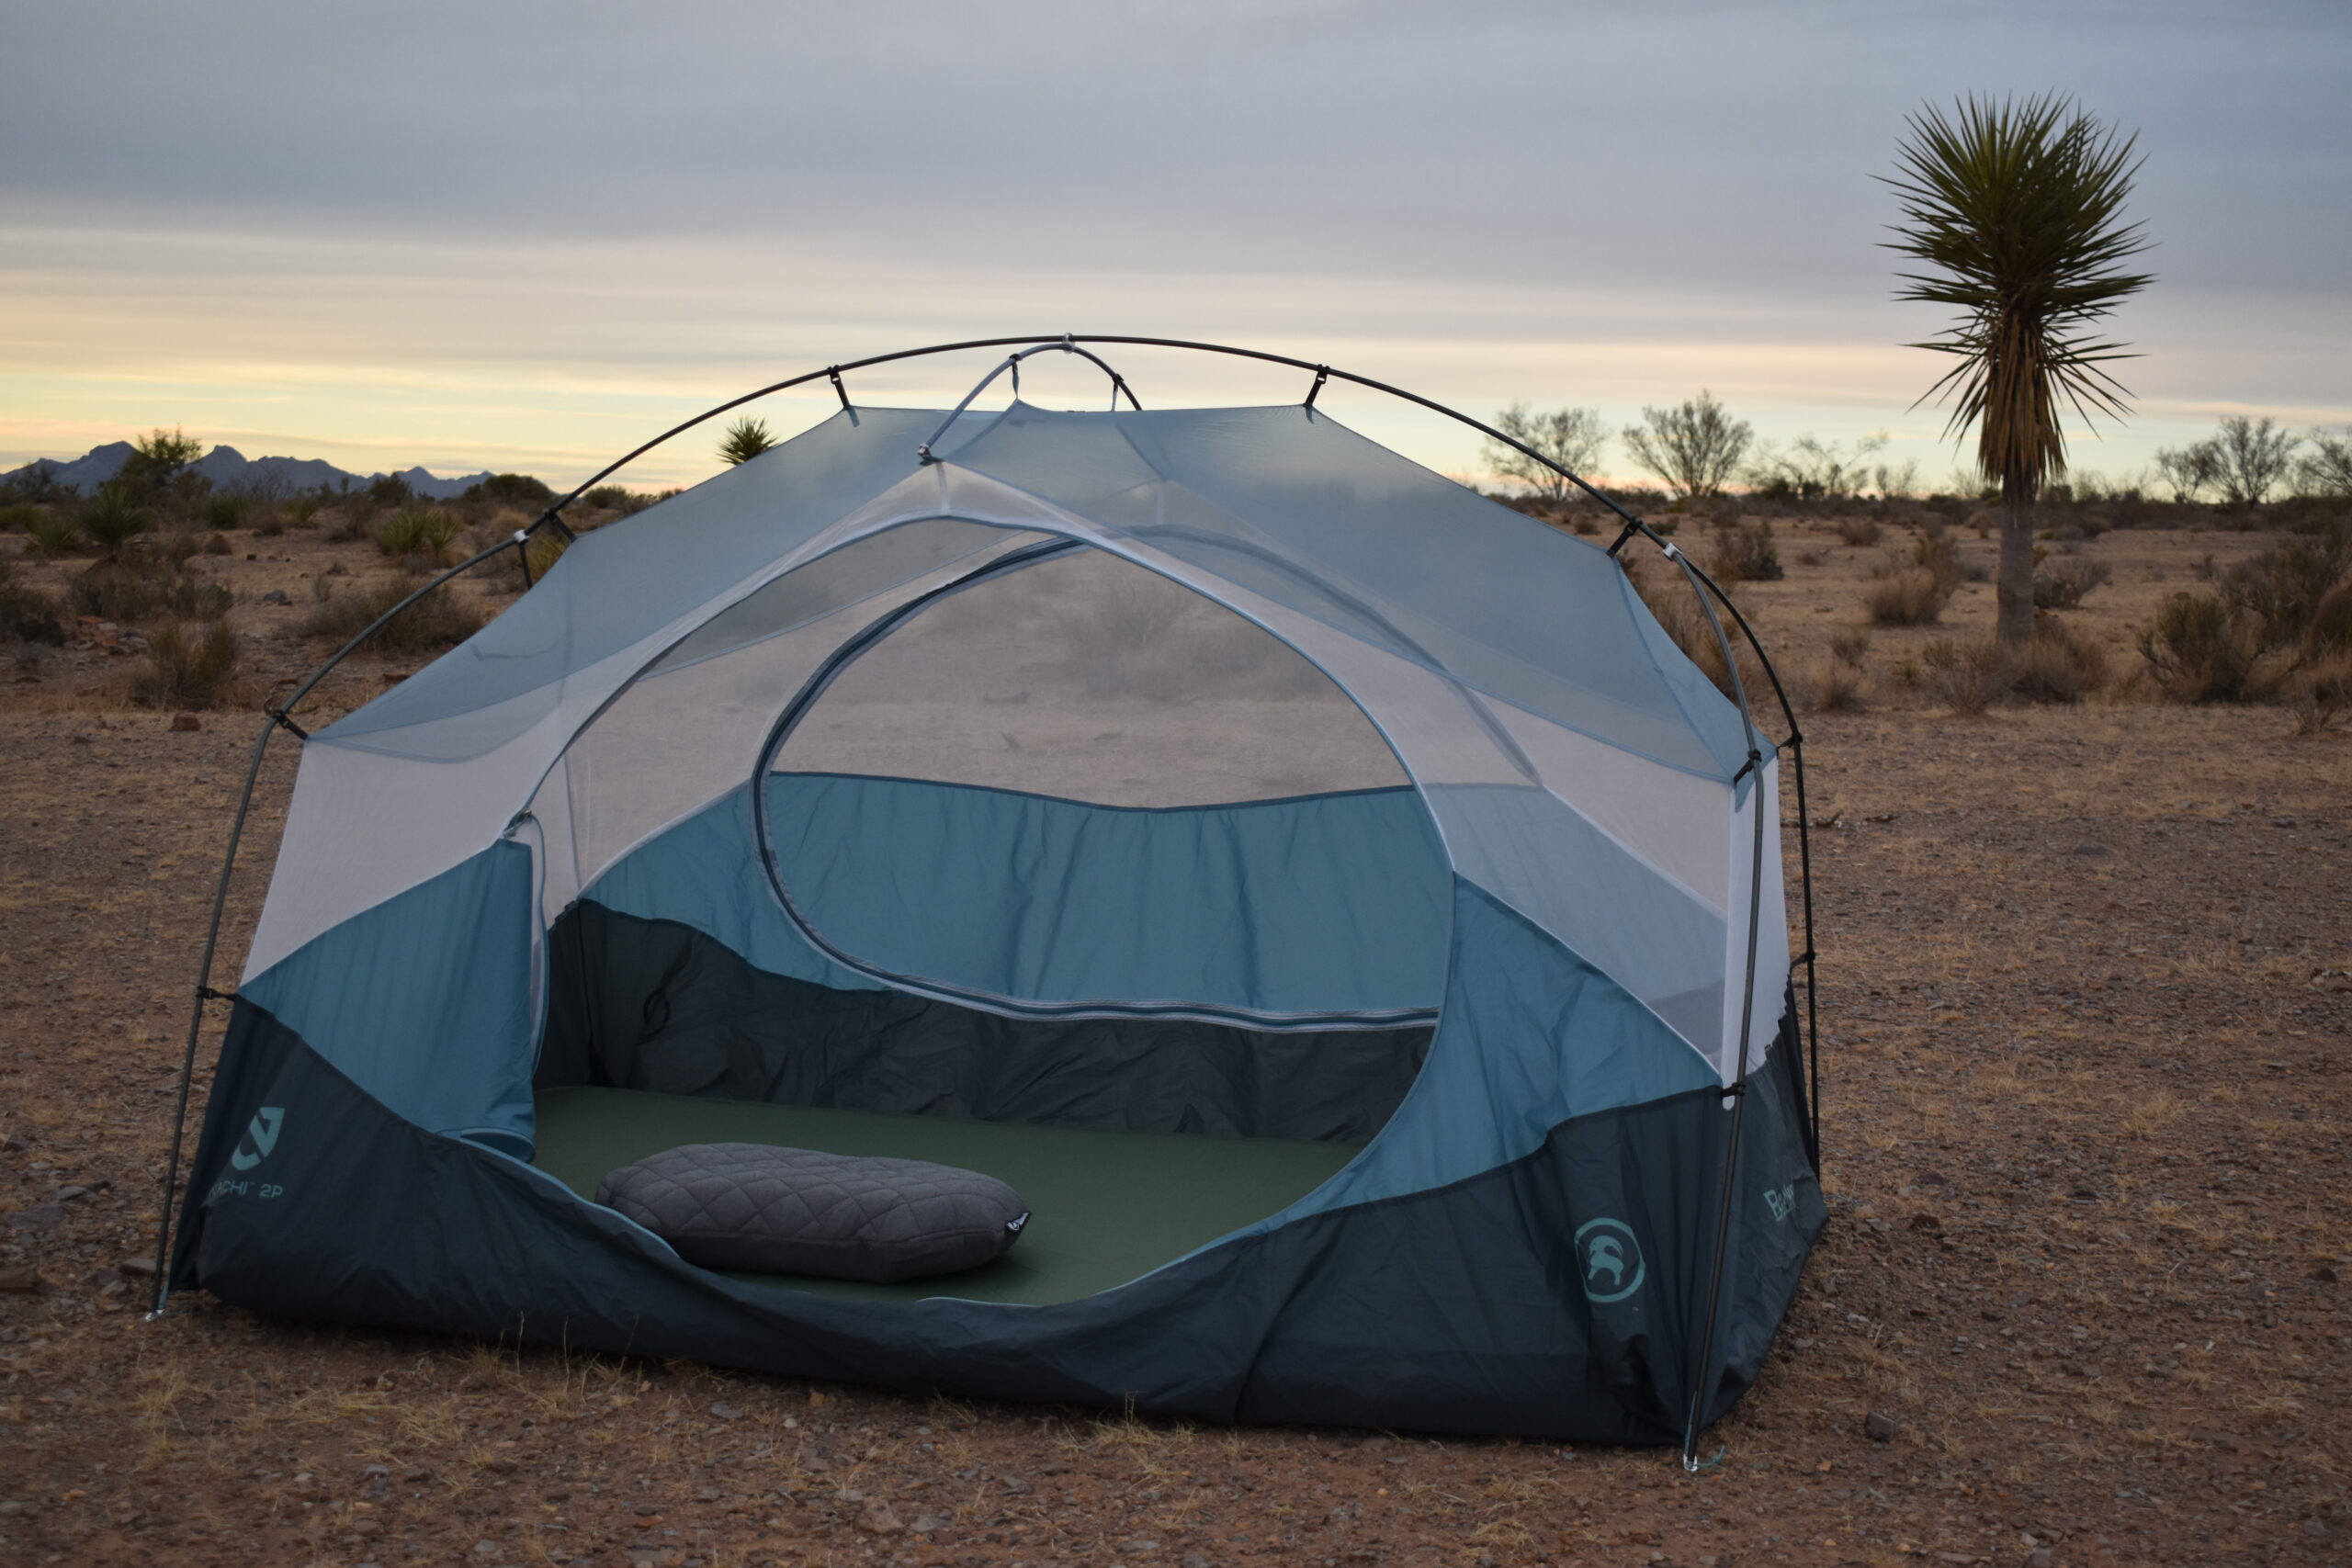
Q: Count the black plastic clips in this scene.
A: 12